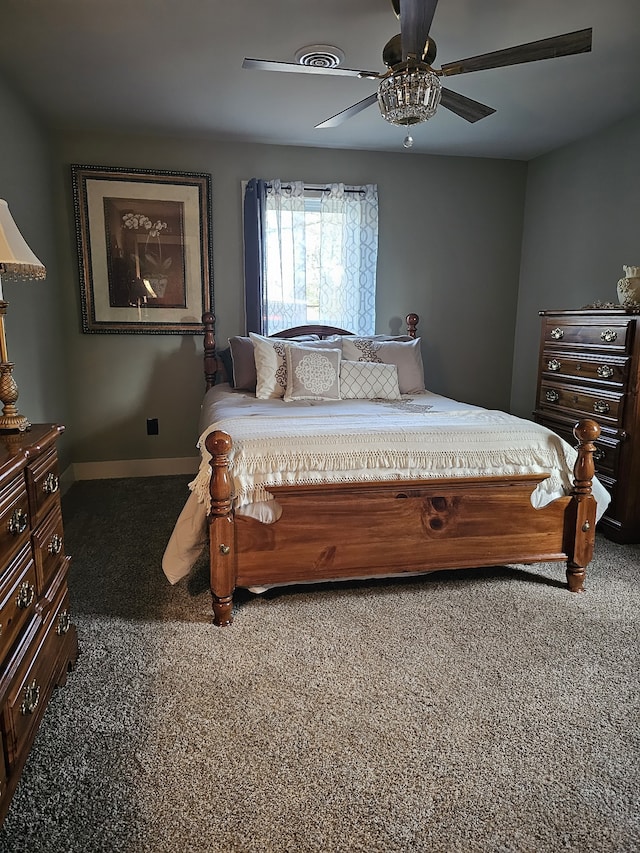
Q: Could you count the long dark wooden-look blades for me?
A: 5